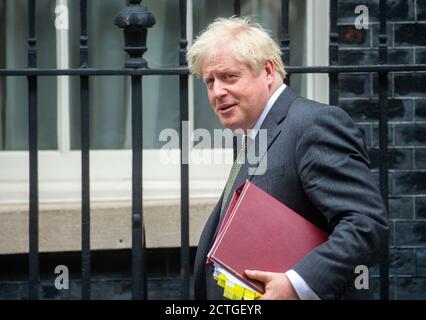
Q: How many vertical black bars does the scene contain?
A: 8